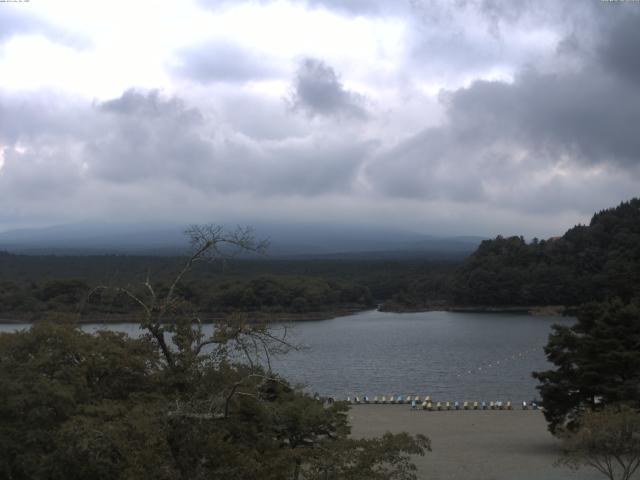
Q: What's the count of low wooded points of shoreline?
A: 2